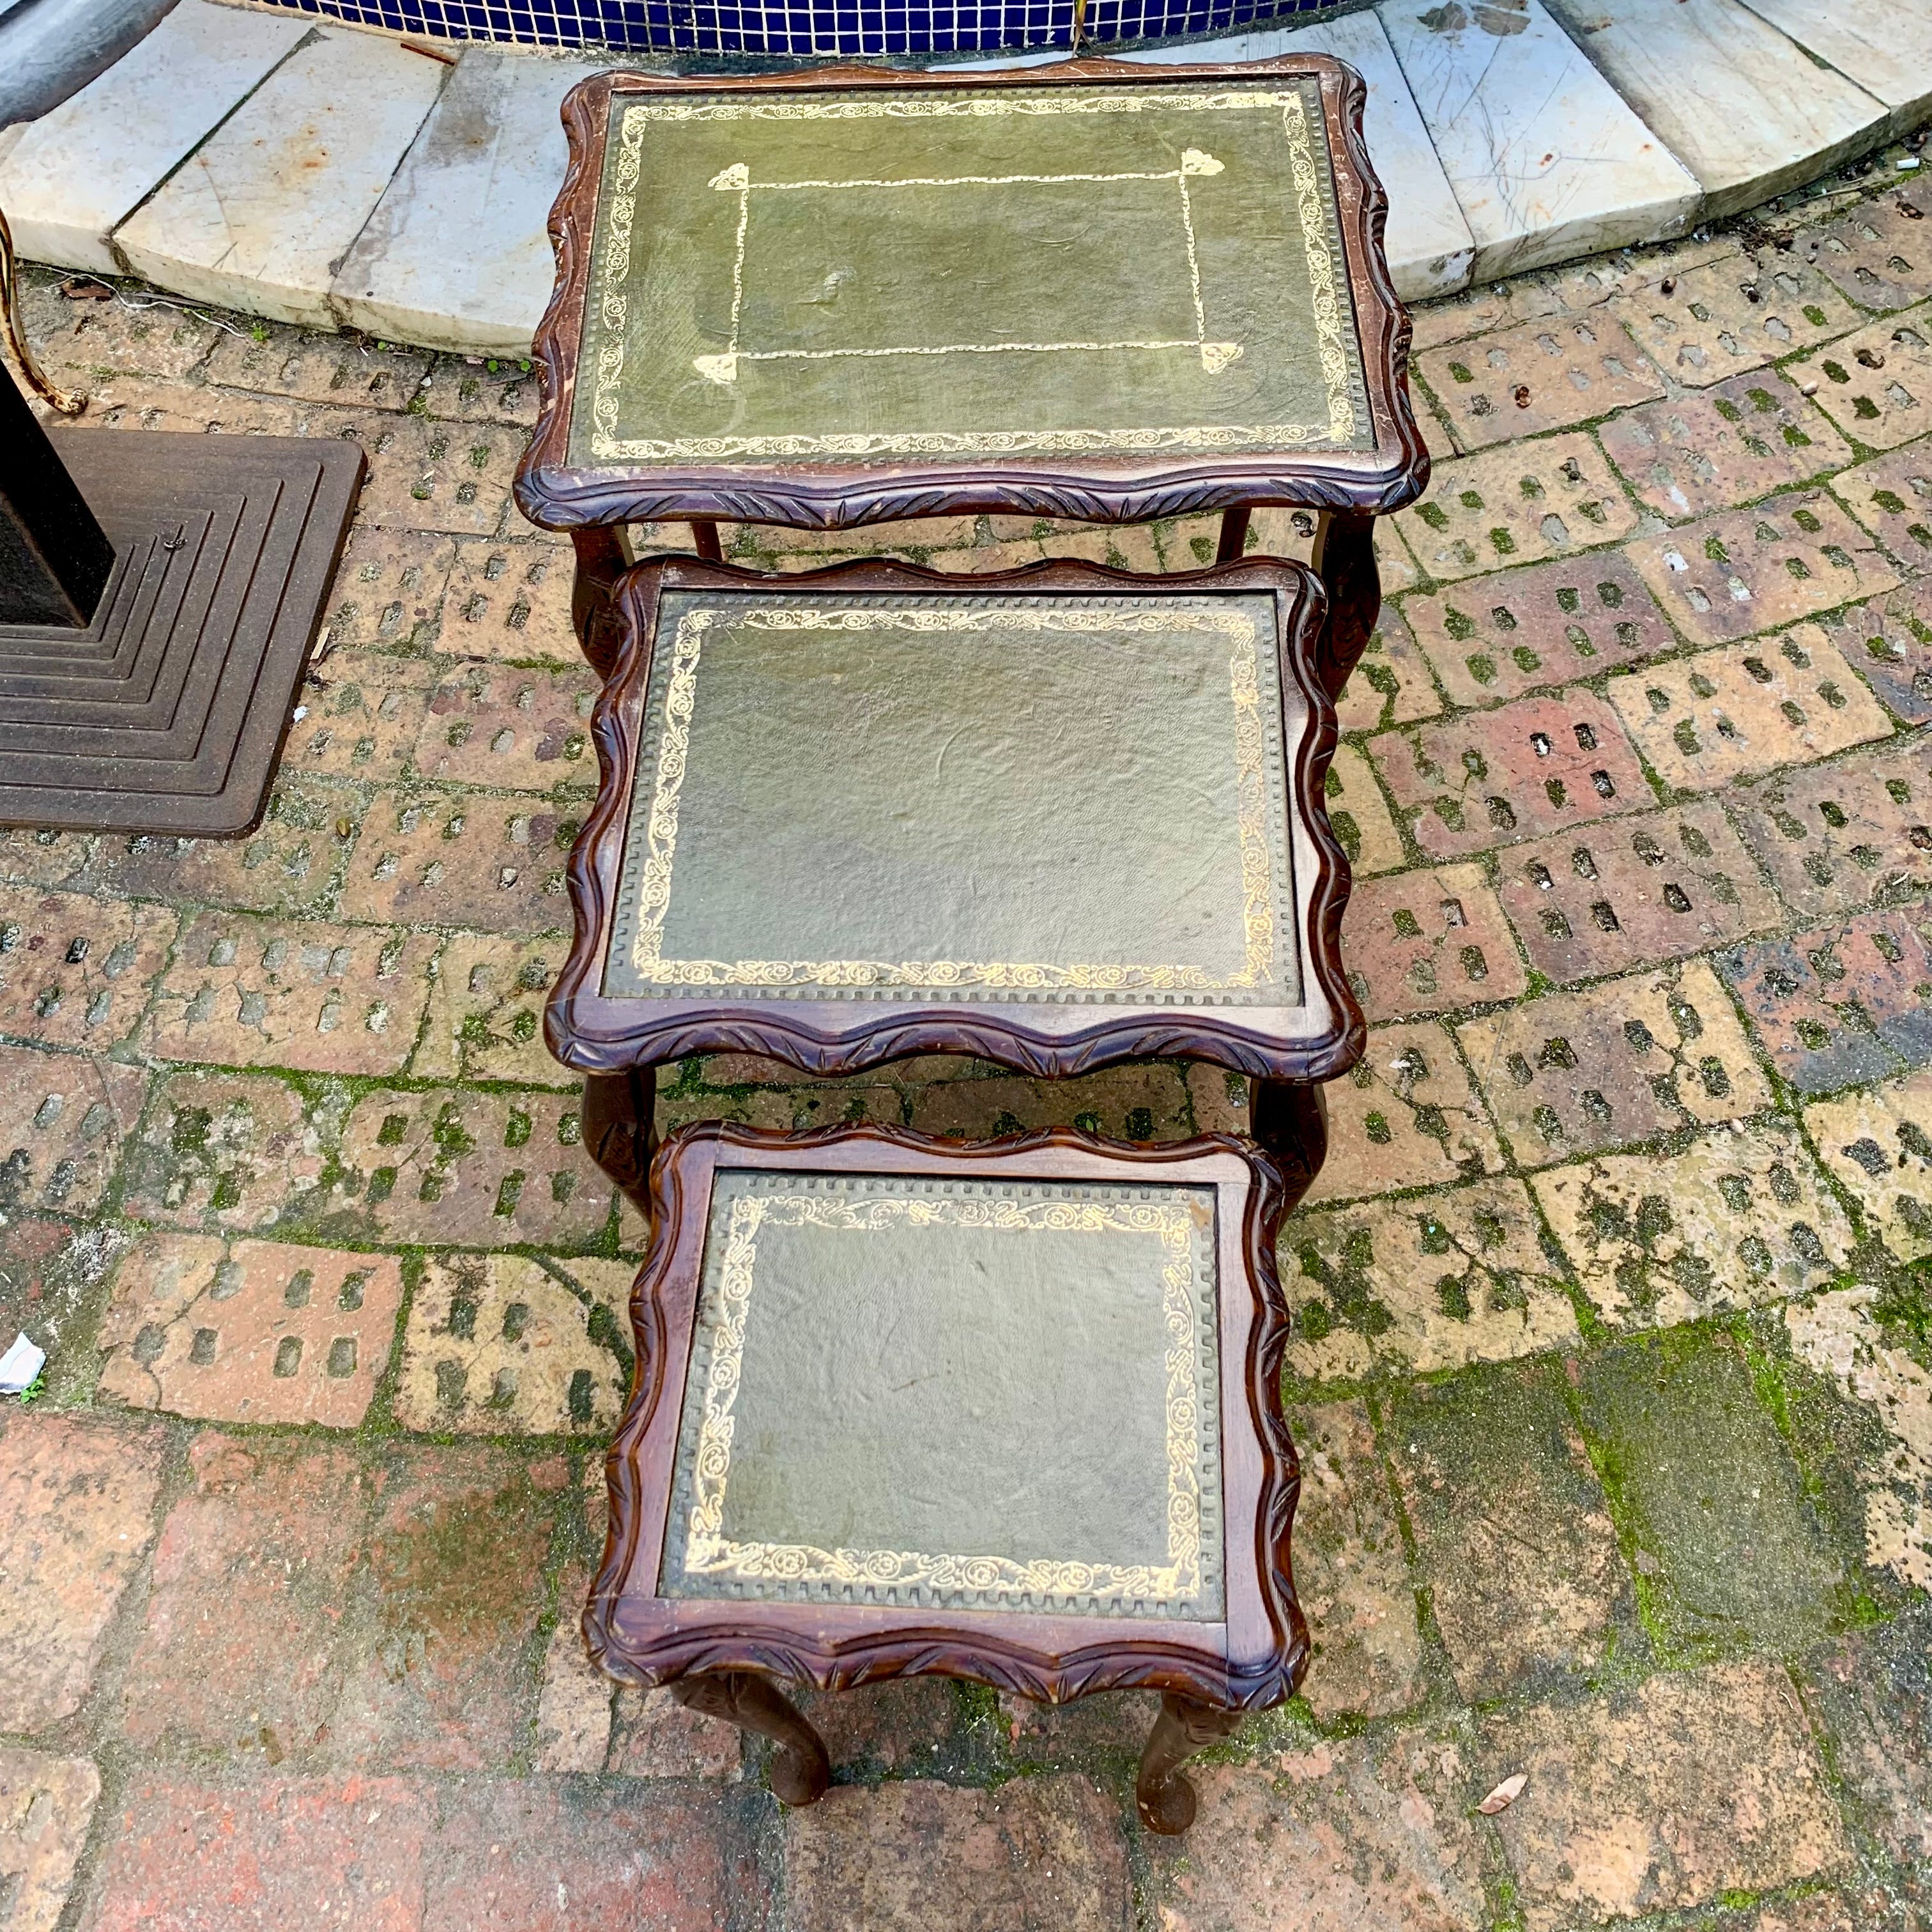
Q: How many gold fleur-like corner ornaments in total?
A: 4